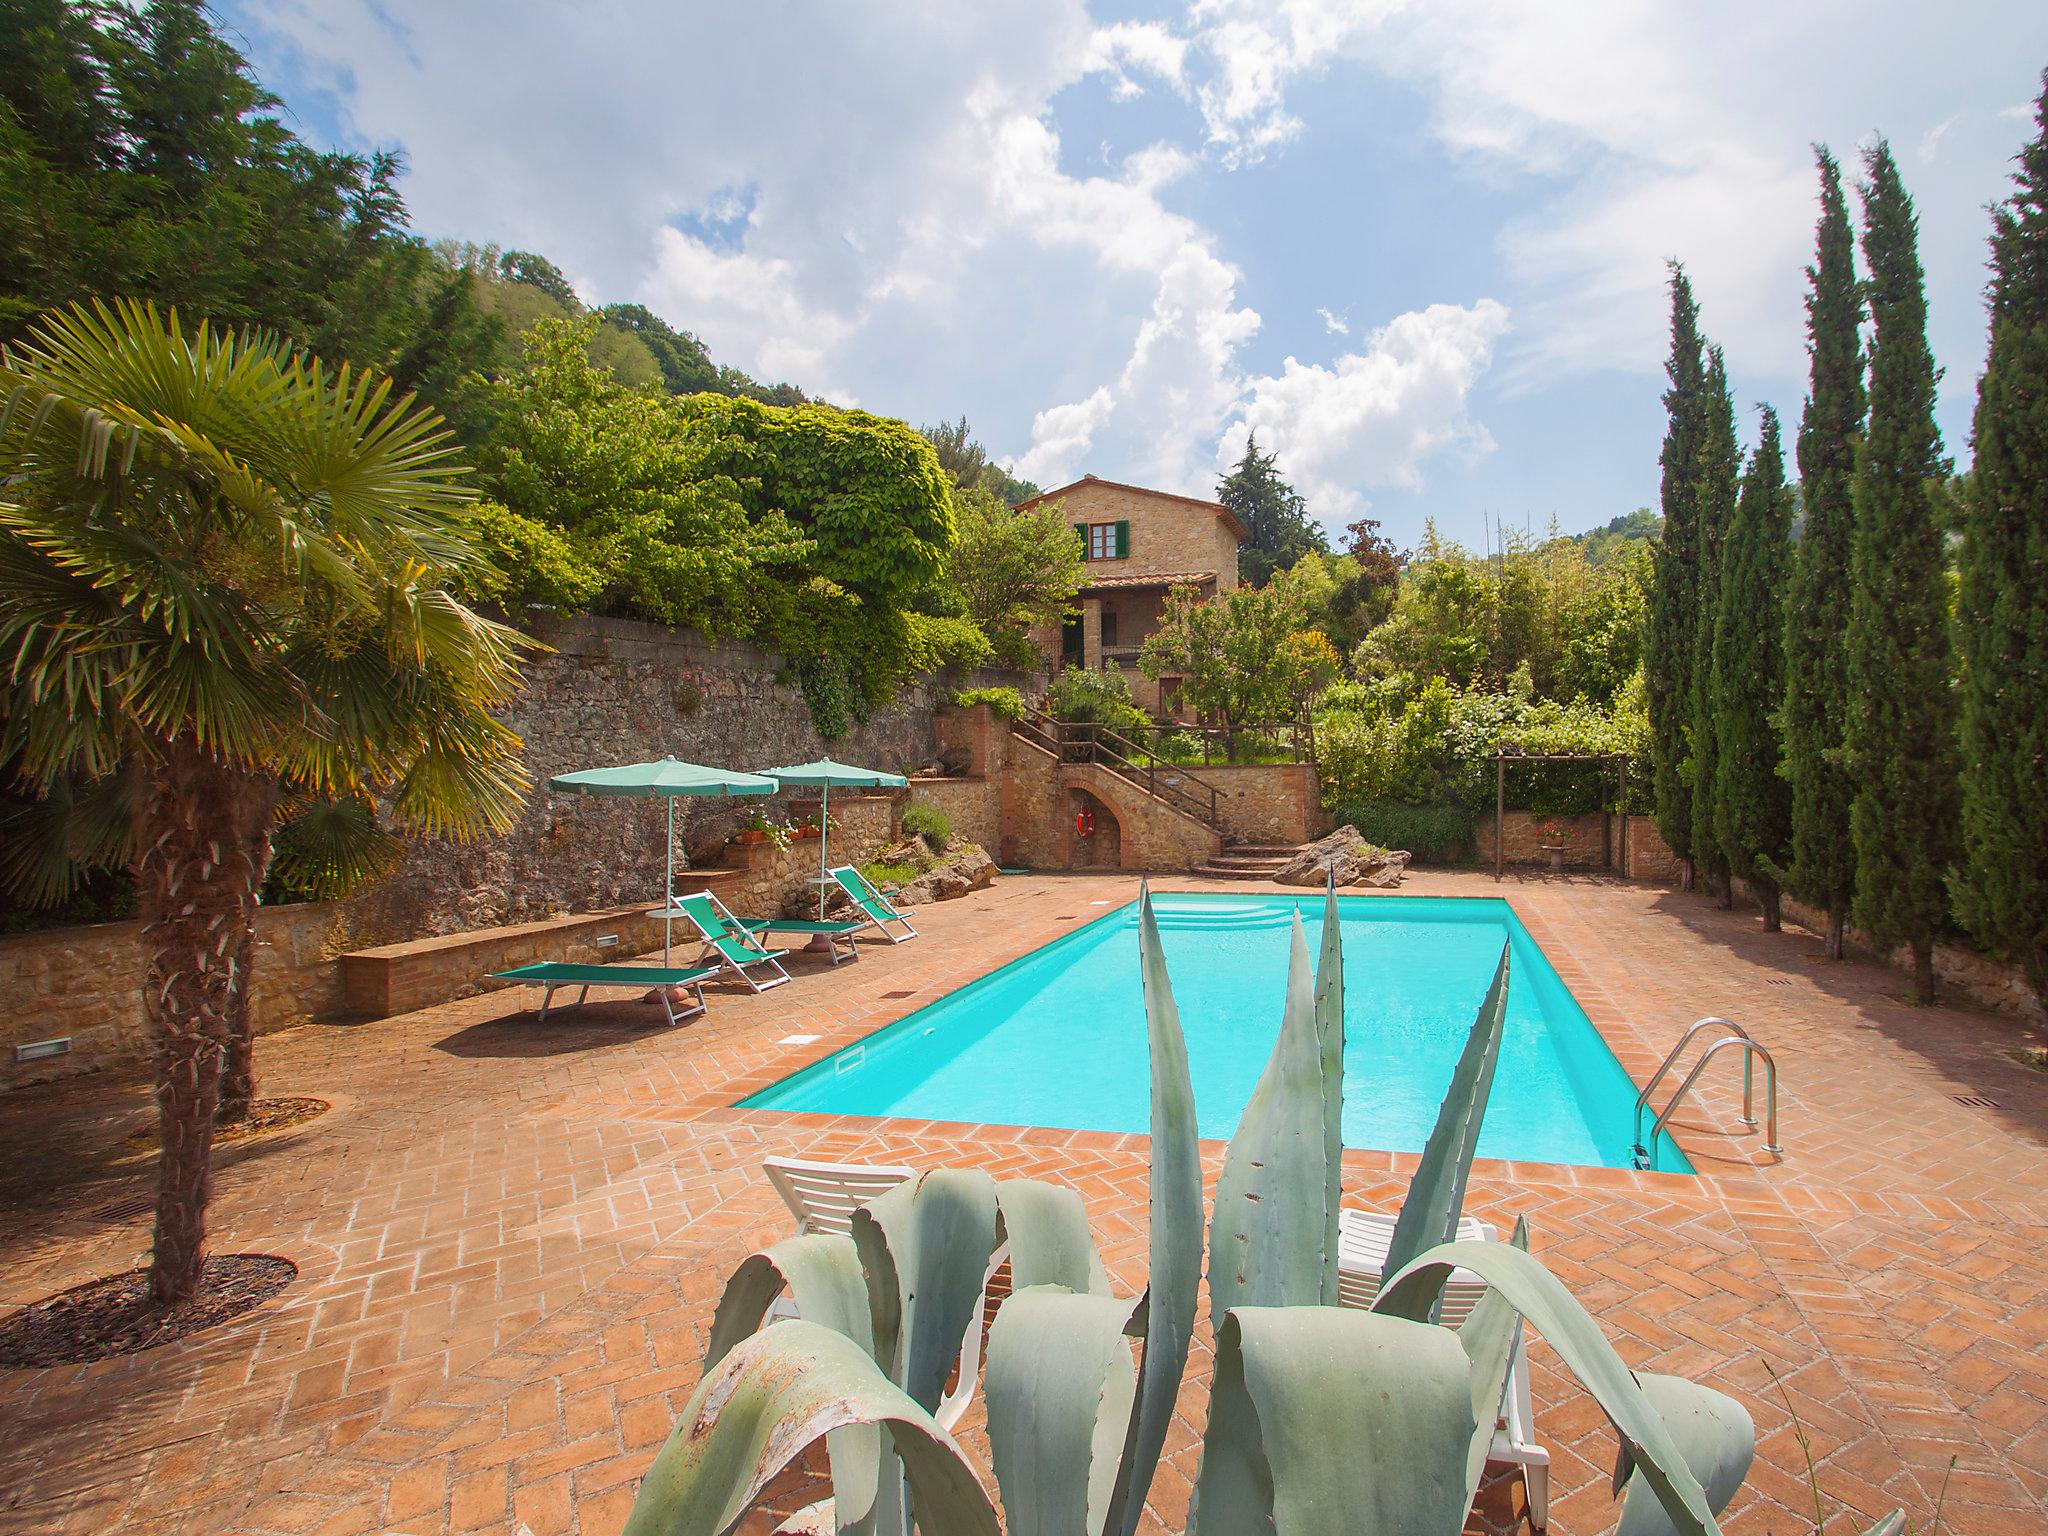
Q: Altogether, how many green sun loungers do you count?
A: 4